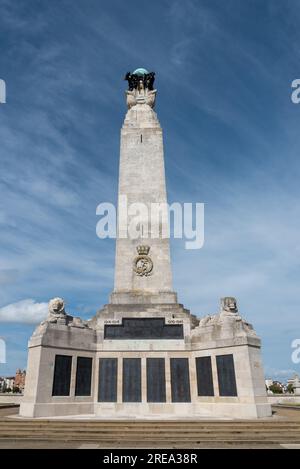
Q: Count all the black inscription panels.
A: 9